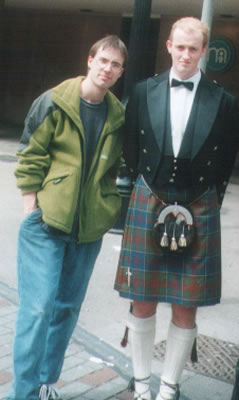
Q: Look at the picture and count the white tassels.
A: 3